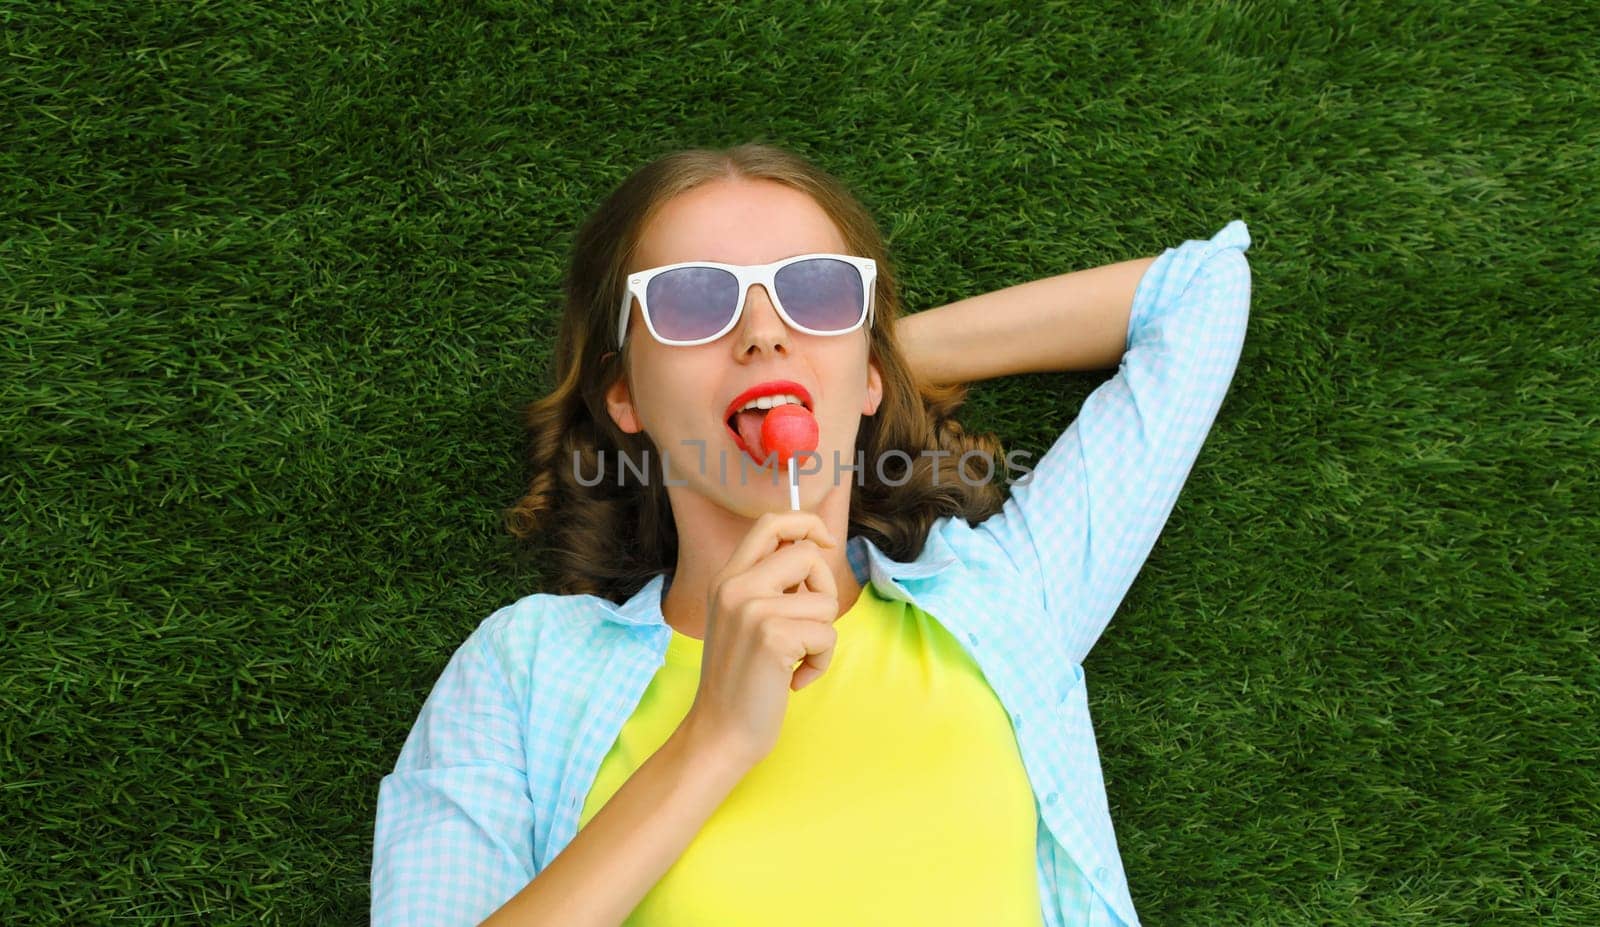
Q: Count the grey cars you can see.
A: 0